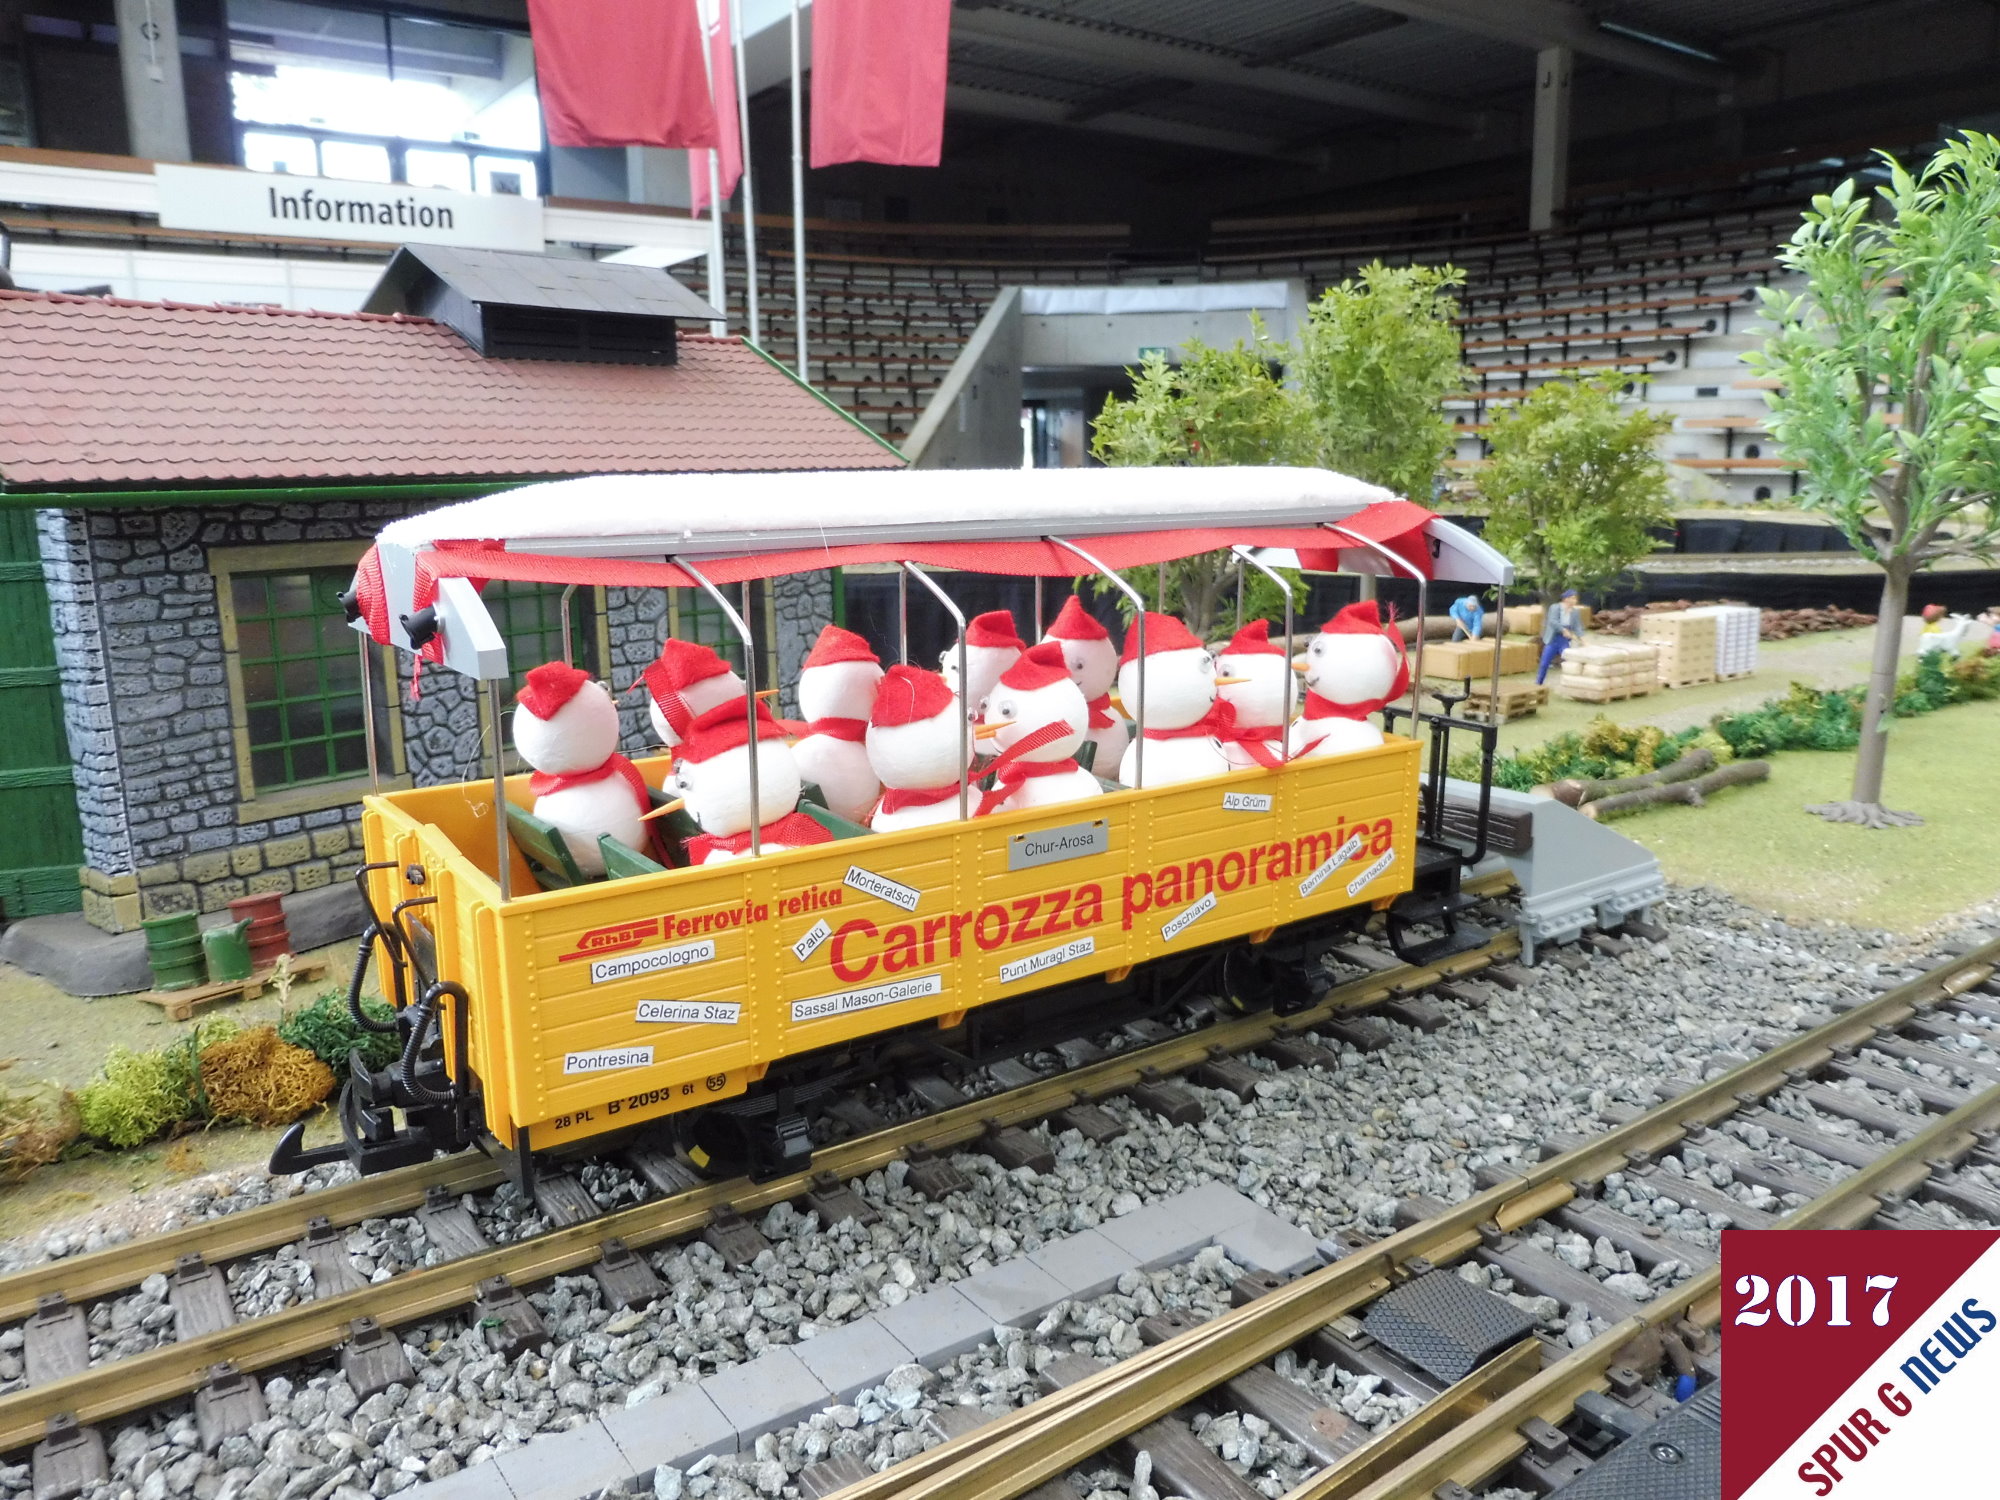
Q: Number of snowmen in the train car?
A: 11